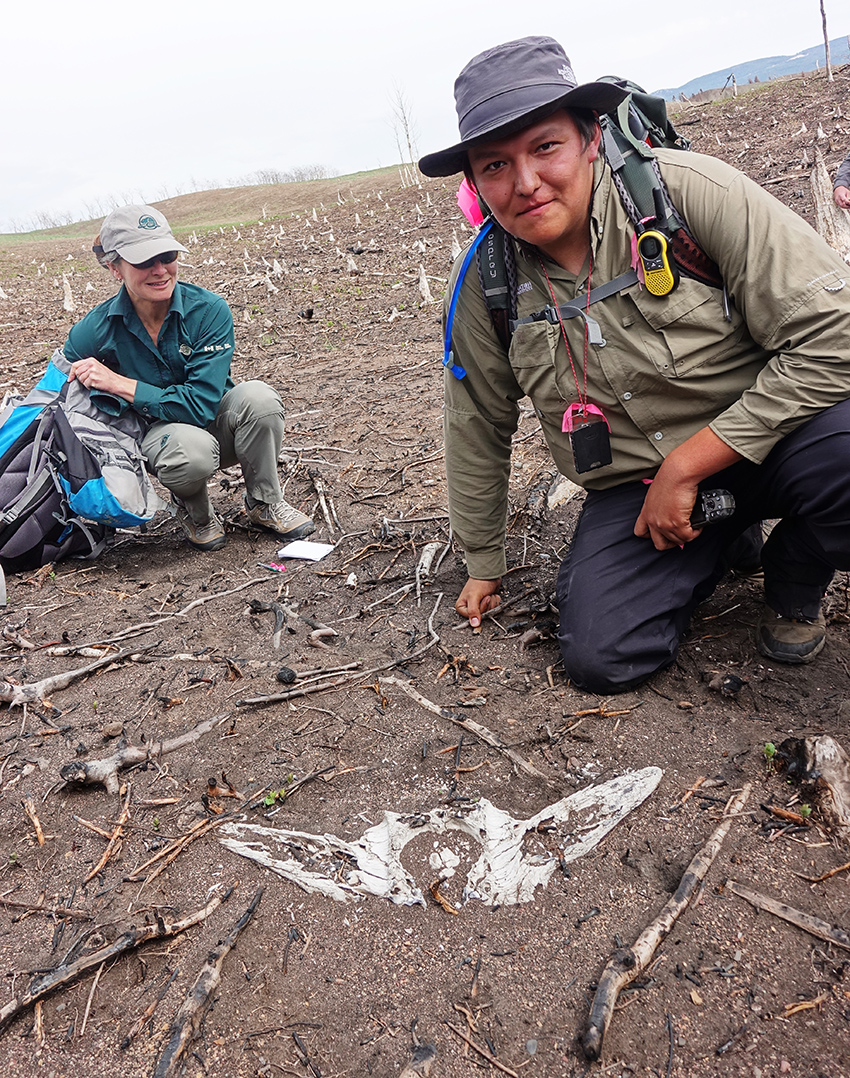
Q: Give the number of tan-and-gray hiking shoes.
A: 2